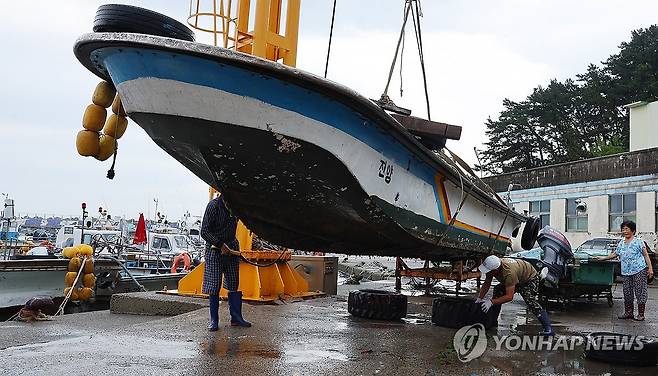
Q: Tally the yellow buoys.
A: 14